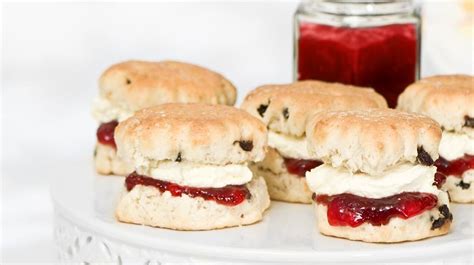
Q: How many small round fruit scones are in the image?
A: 5